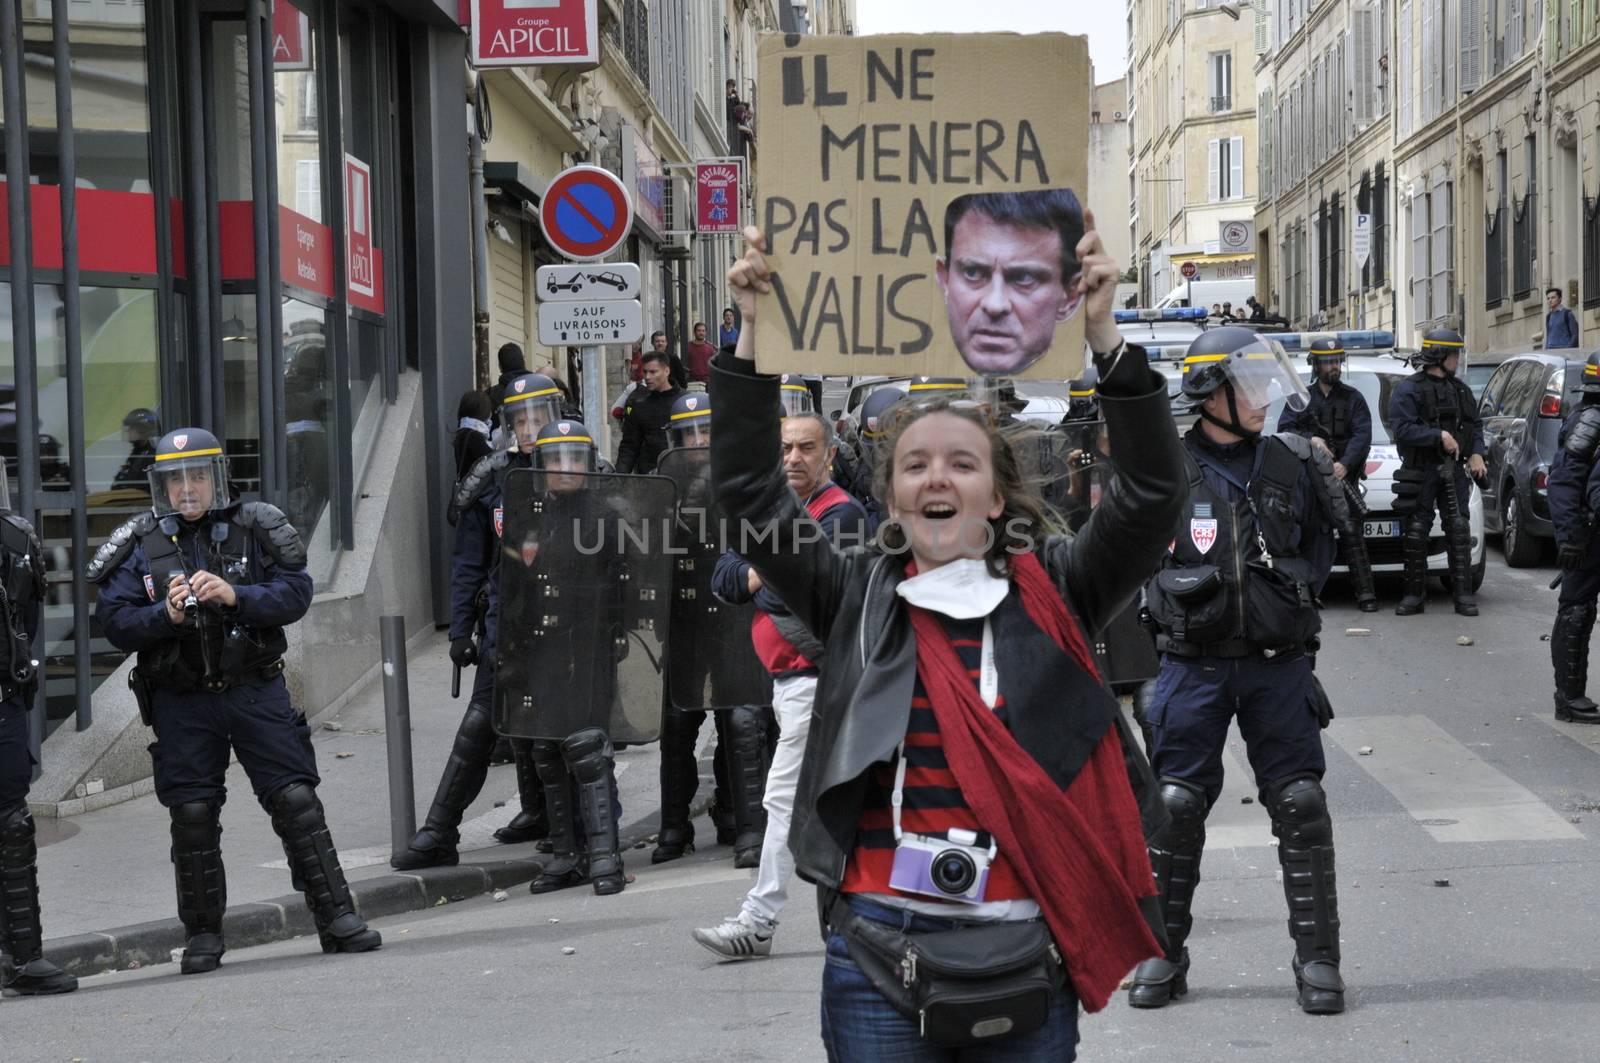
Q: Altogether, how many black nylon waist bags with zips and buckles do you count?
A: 1